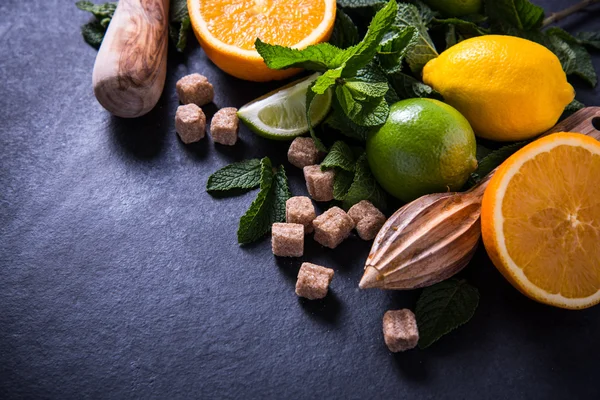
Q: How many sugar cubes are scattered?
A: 11